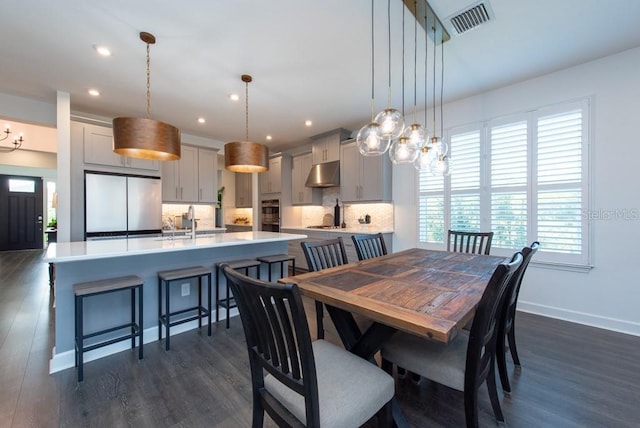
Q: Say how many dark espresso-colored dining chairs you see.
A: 6